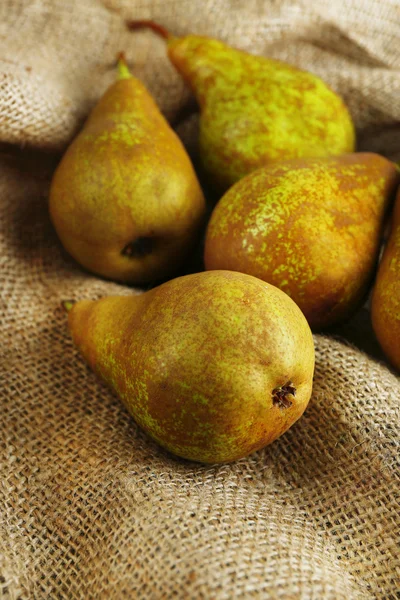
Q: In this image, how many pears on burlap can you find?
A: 5